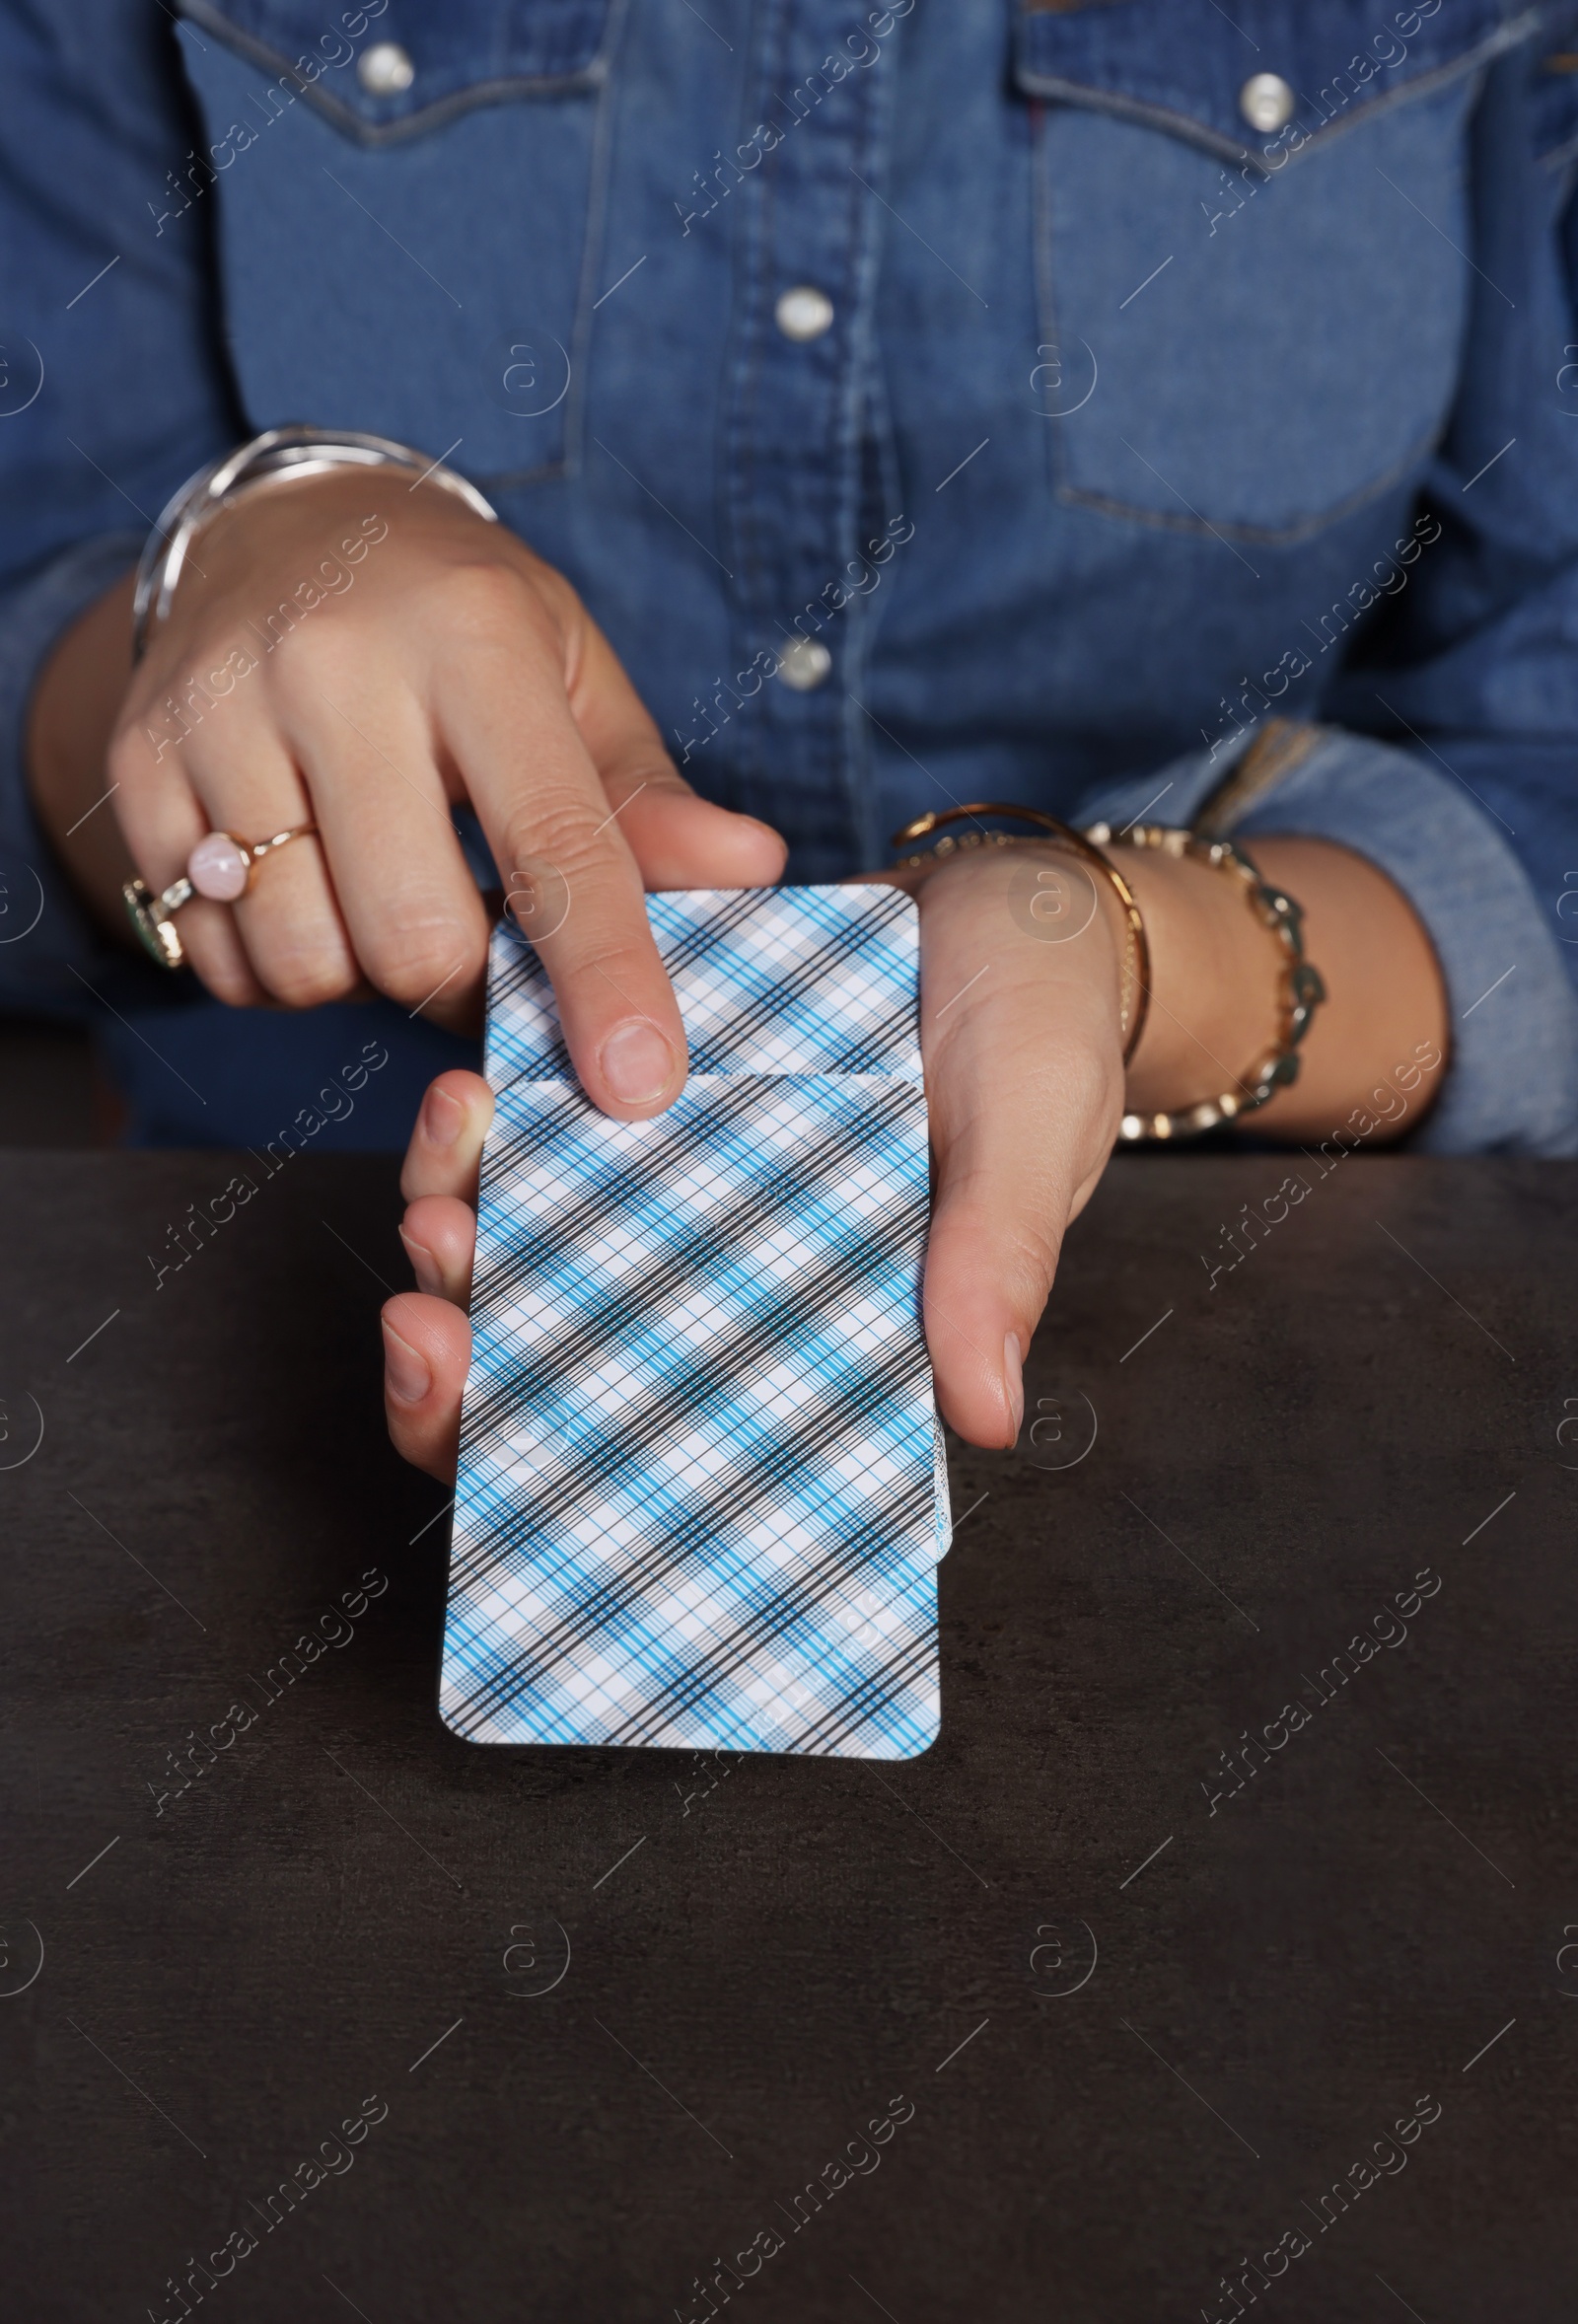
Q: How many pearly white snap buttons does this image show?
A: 4